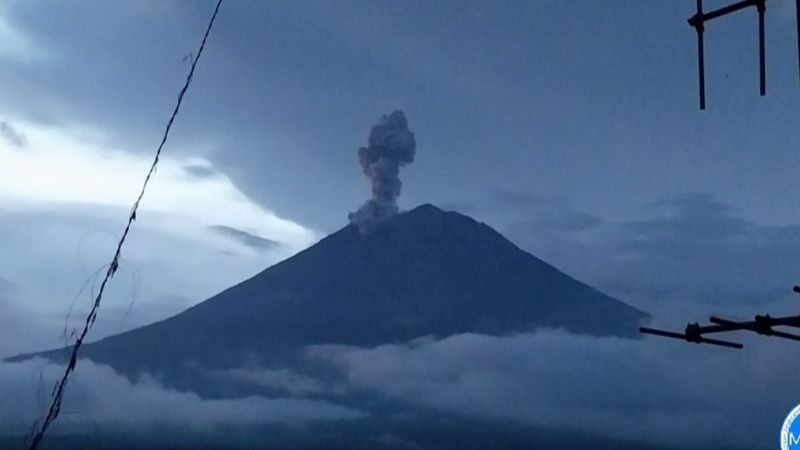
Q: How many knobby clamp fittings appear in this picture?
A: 4